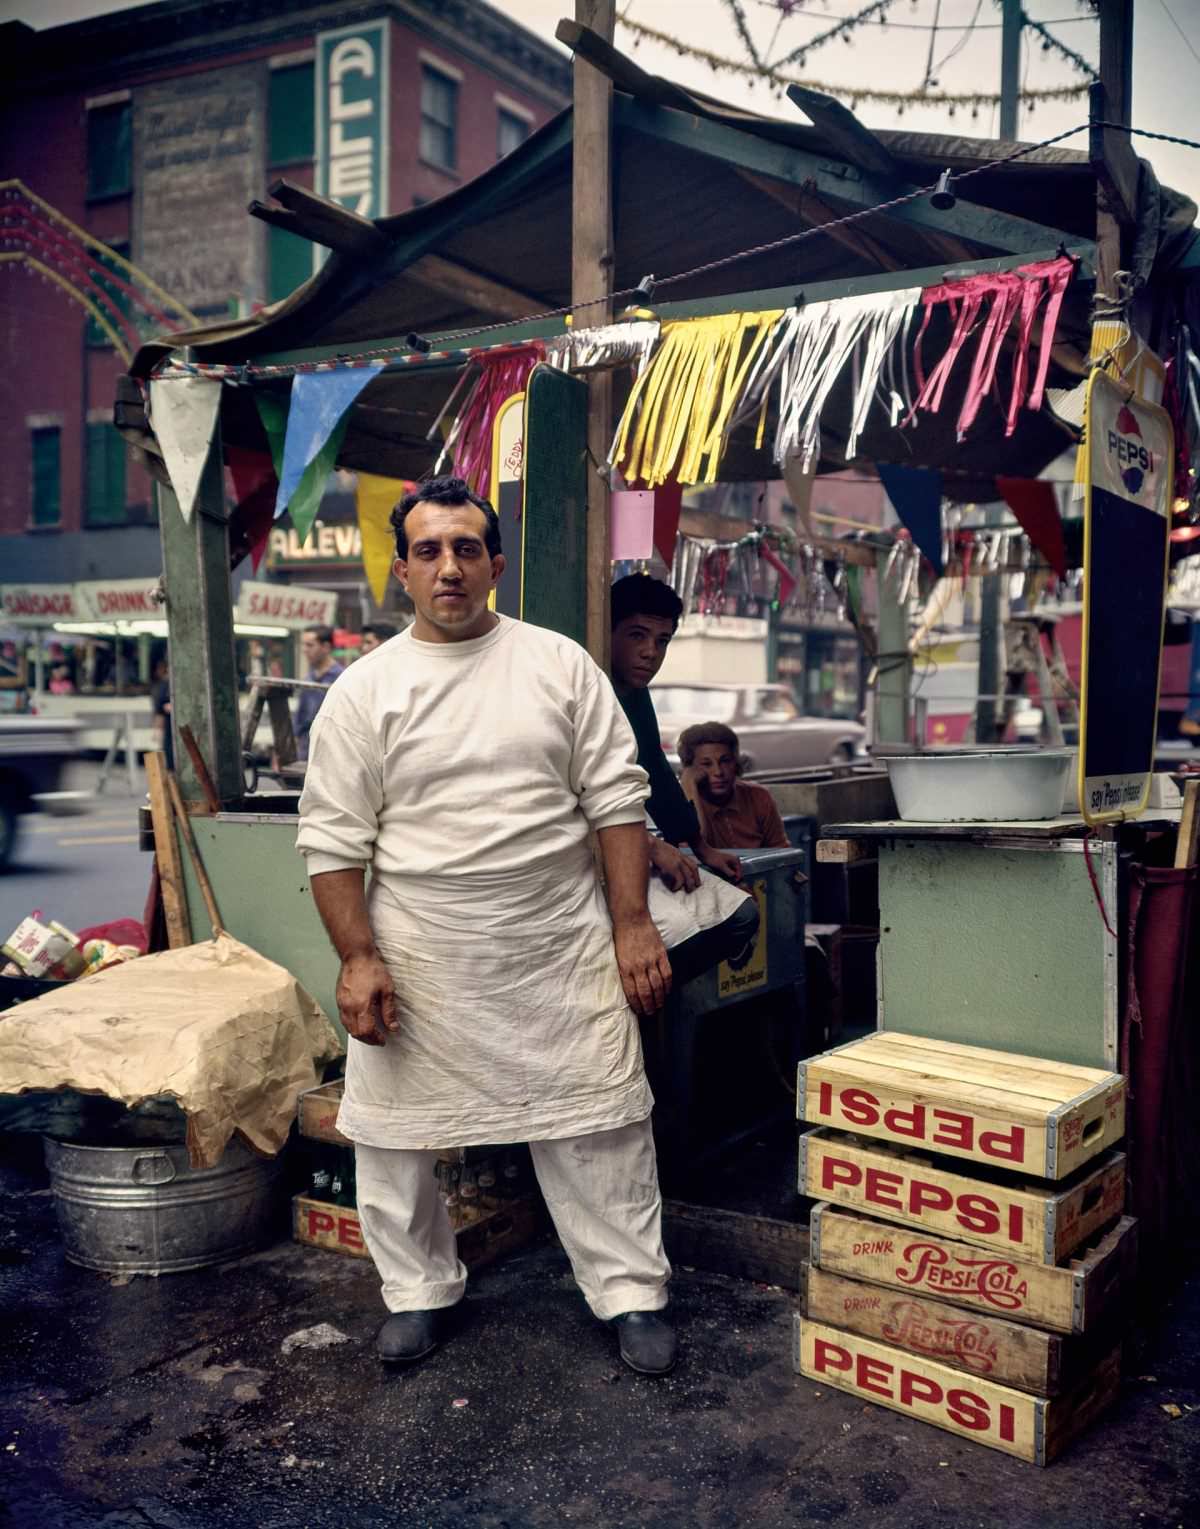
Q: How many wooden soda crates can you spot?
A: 7